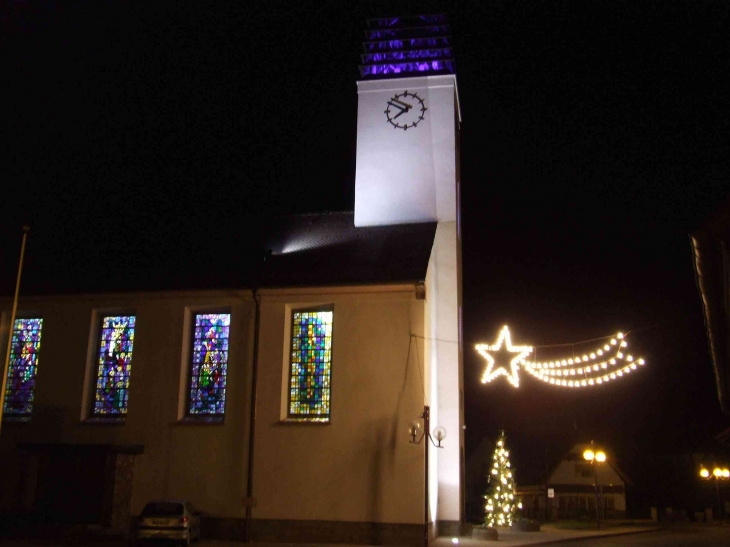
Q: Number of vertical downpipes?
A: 1